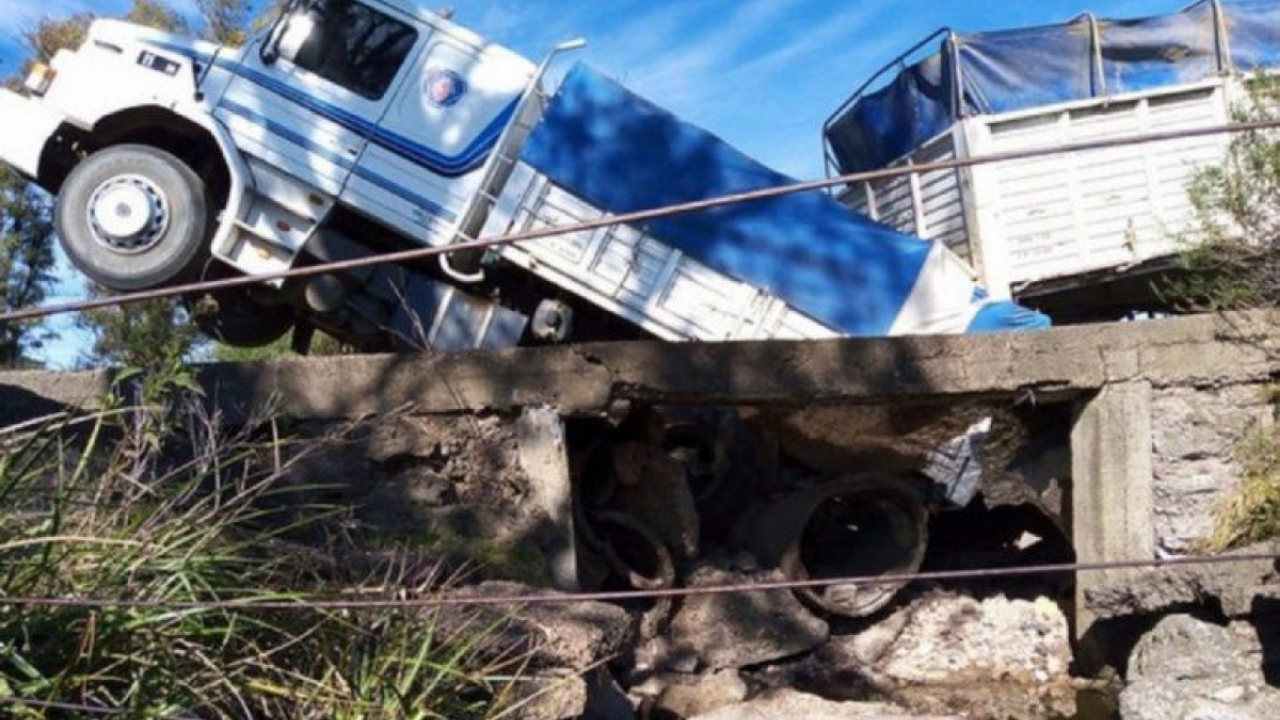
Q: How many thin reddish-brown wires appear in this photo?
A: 2